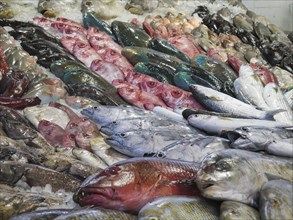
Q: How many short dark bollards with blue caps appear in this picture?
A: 0